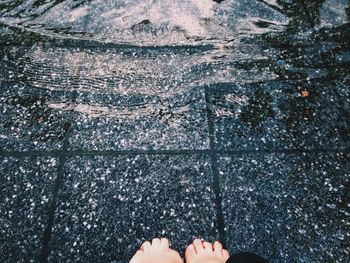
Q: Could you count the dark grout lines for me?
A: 3